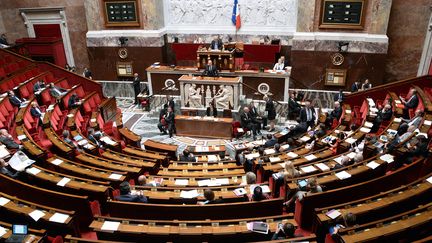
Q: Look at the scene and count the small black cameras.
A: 2